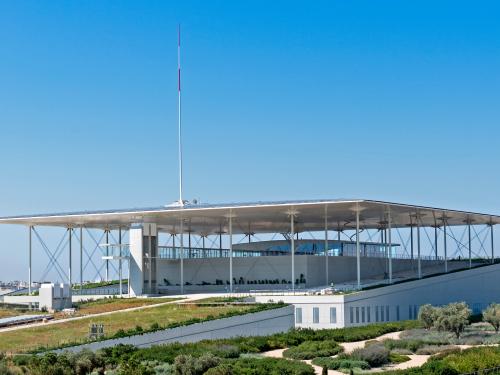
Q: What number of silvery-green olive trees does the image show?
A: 3